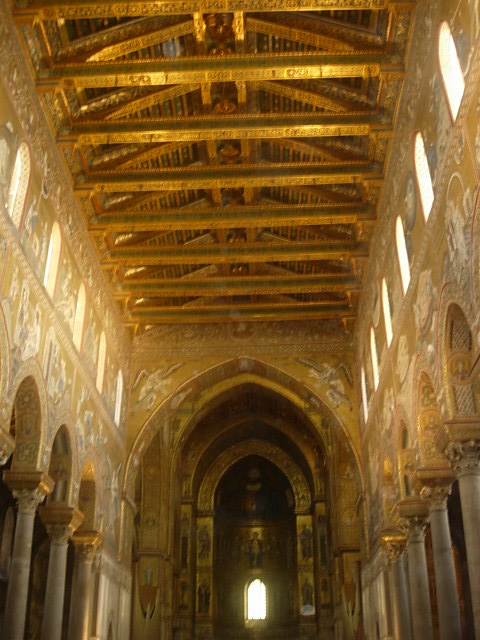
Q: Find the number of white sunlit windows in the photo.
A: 12